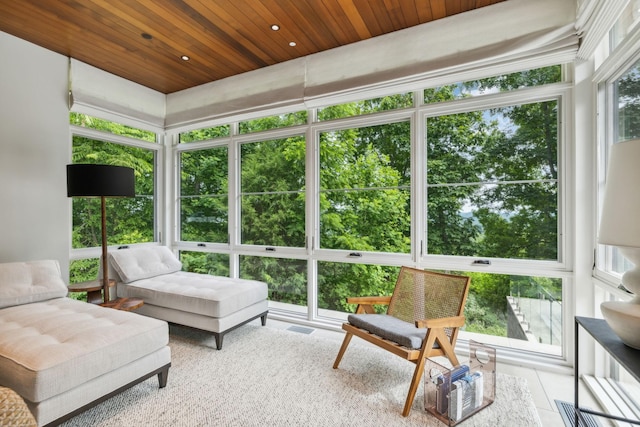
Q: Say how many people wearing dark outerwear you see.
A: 0